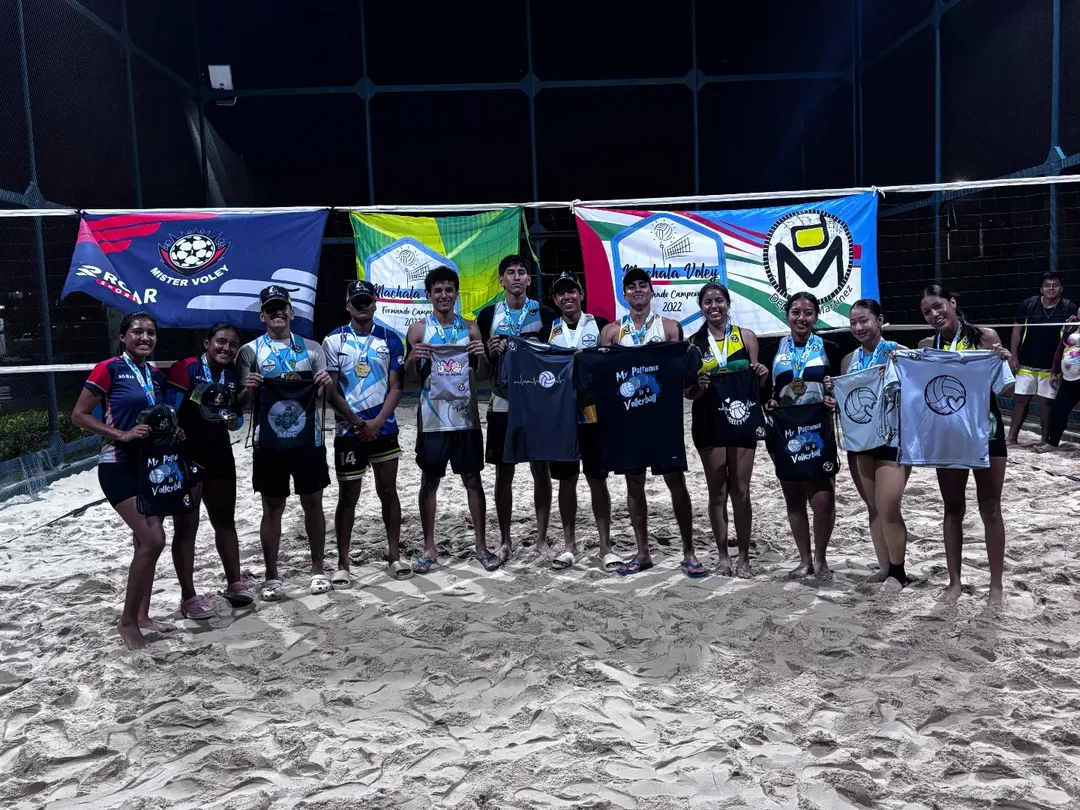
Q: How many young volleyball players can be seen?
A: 12